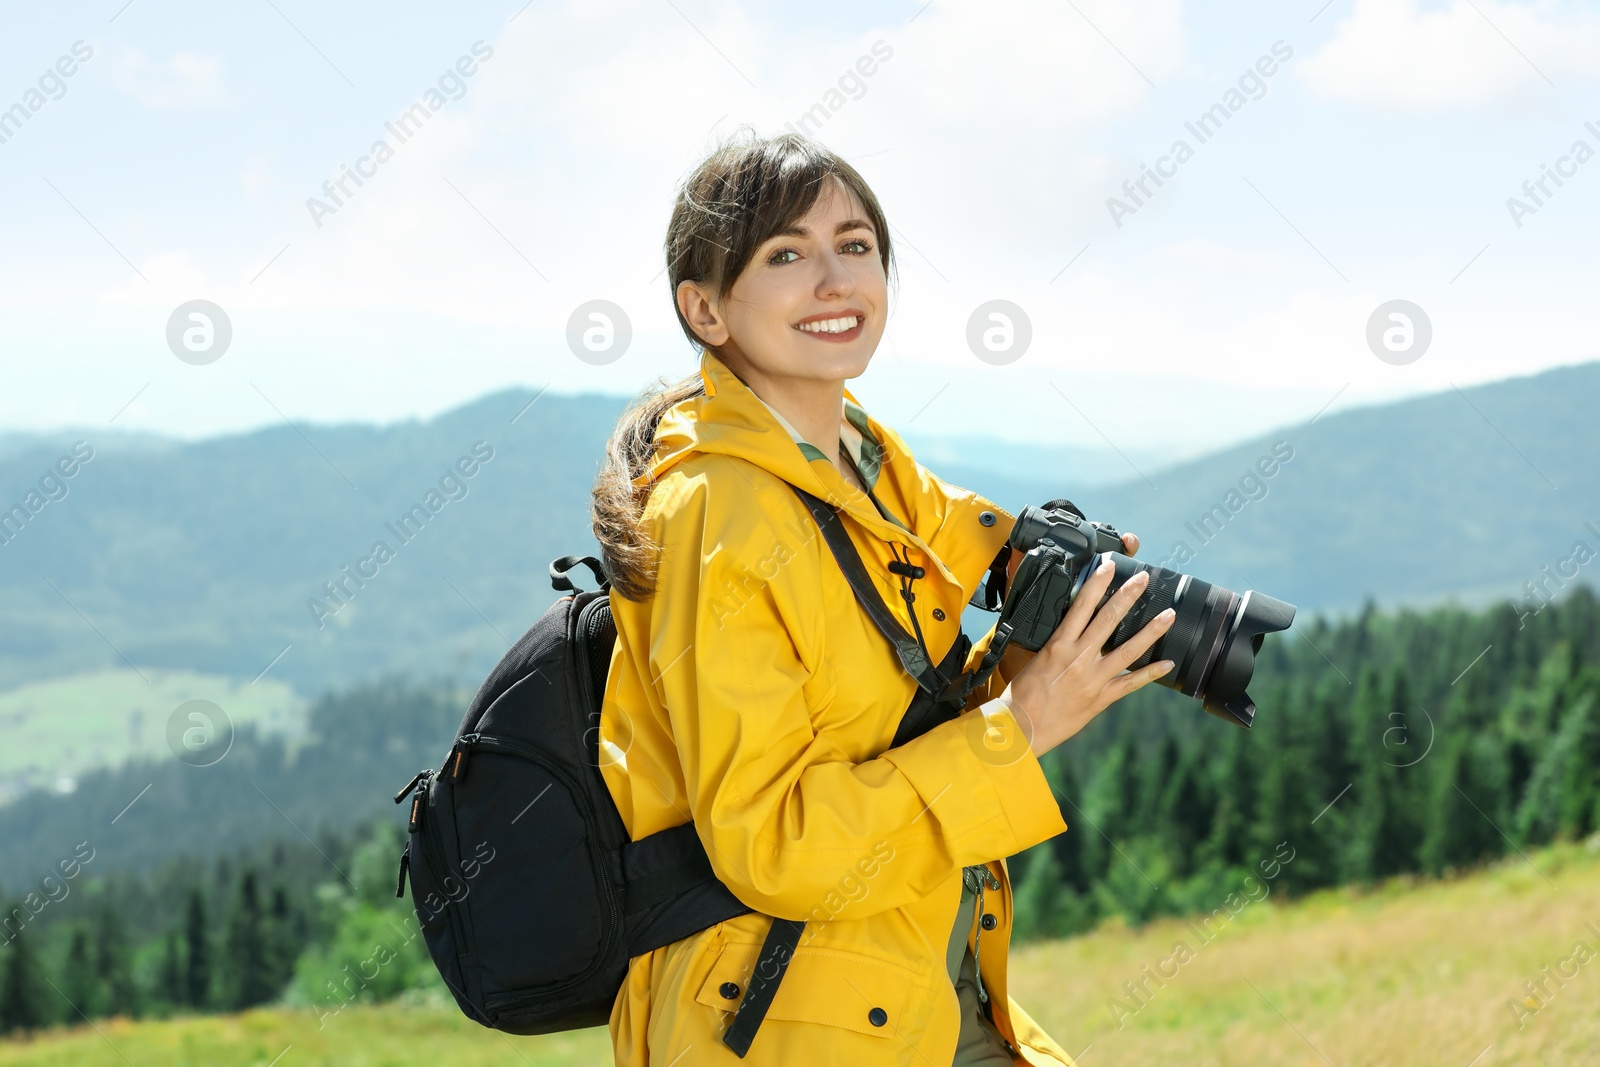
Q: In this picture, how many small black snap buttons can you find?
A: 5